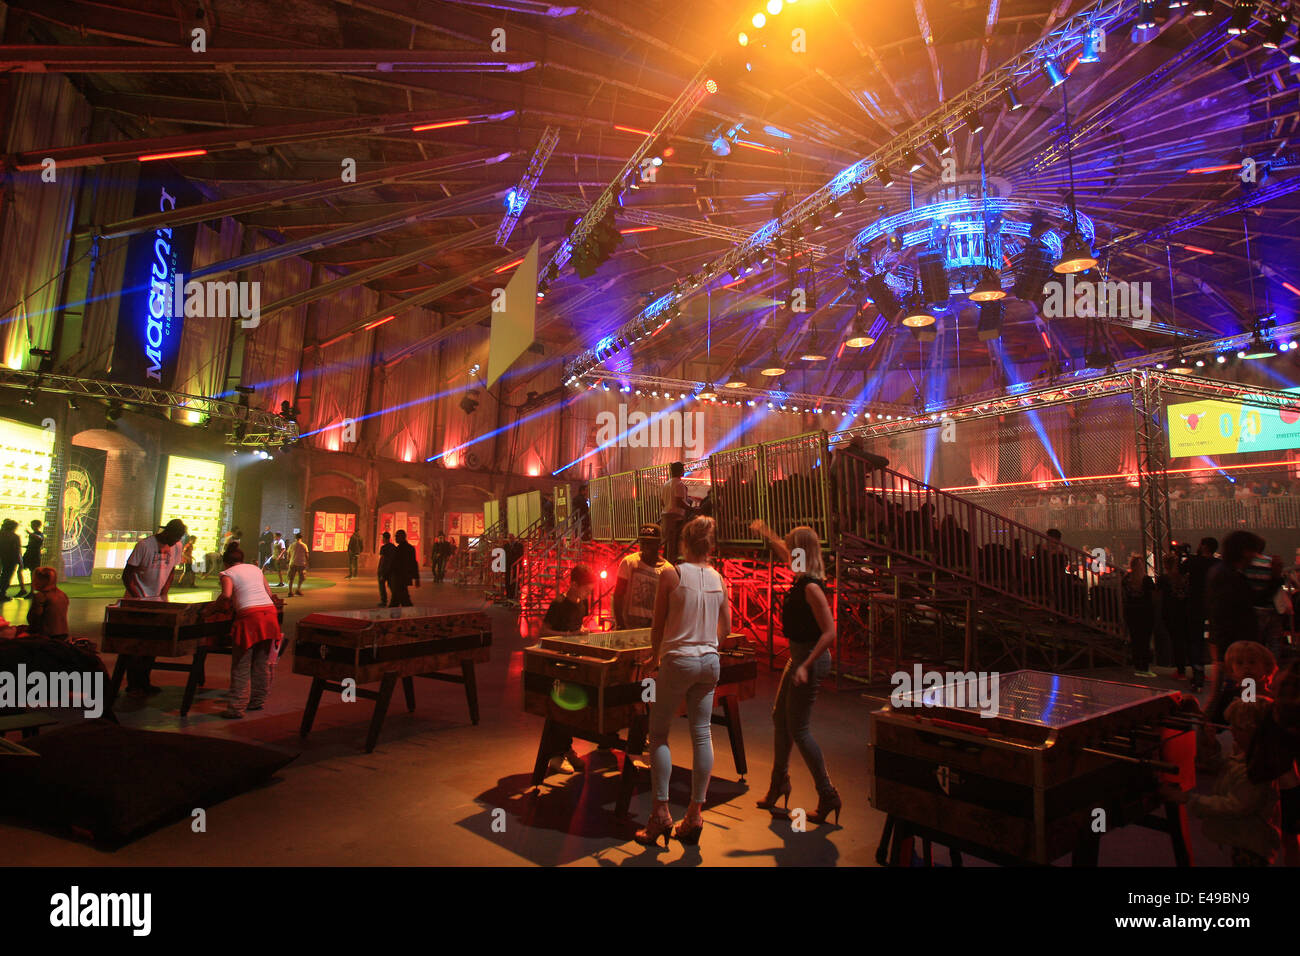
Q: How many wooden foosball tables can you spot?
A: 4